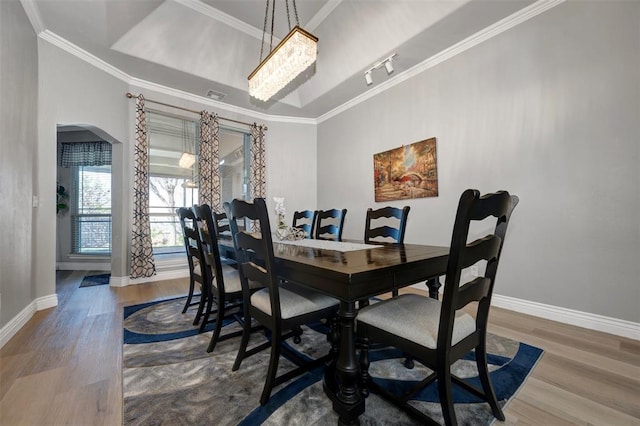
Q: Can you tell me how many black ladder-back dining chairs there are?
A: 8